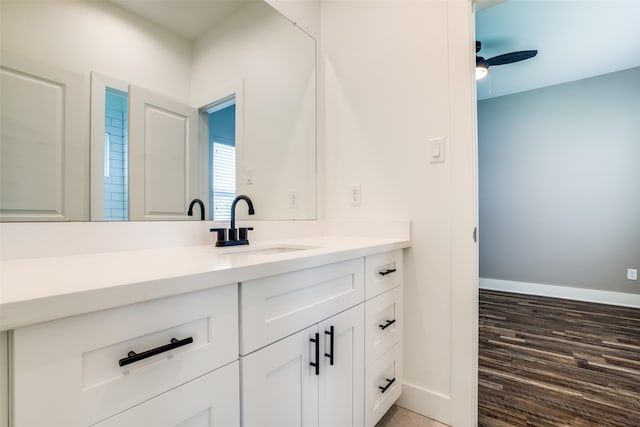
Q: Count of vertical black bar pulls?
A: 2